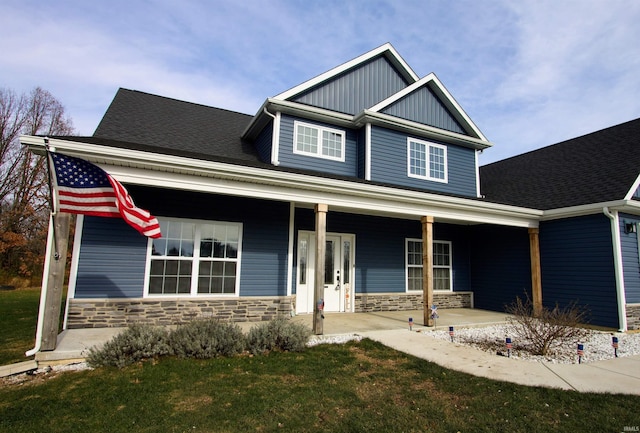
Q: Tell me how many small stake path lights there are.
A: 5